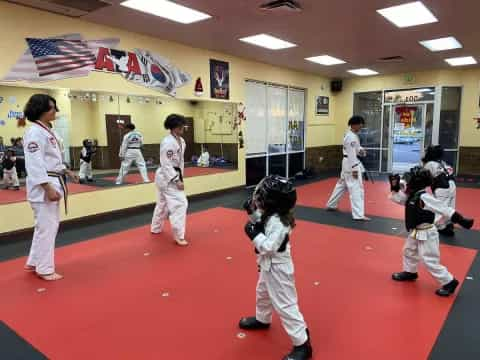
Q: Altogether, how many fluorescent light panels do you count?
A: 7